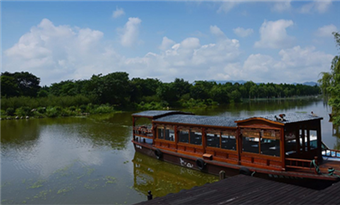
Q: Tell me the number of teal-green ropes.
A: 2